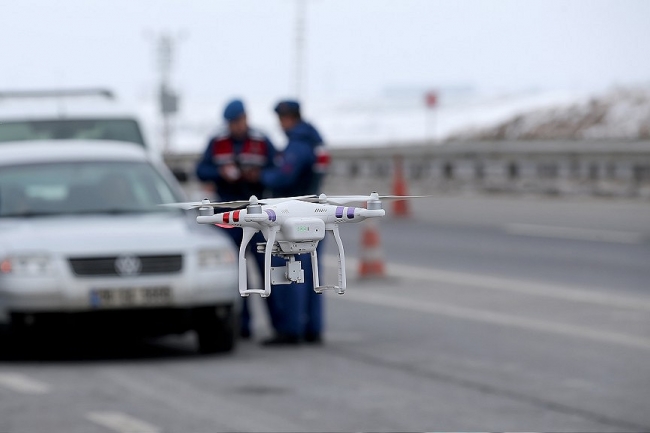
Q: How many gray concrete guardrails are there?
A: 1